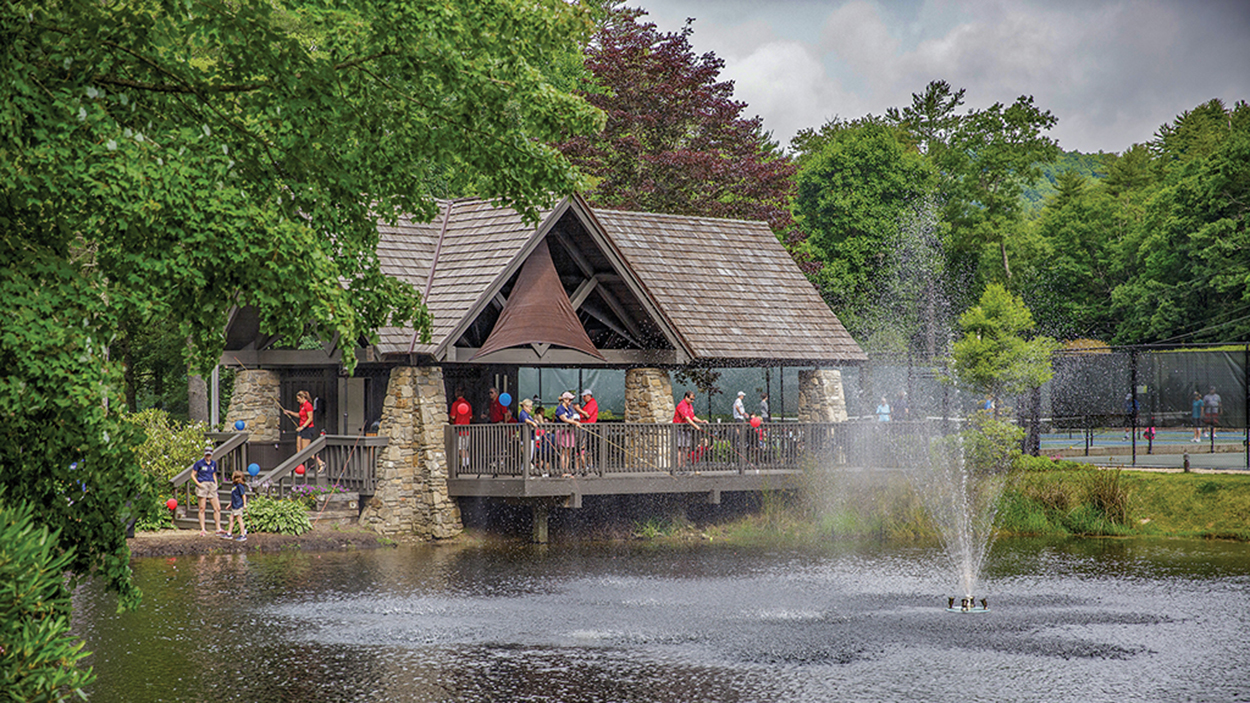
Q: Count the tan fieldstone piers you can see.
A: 4